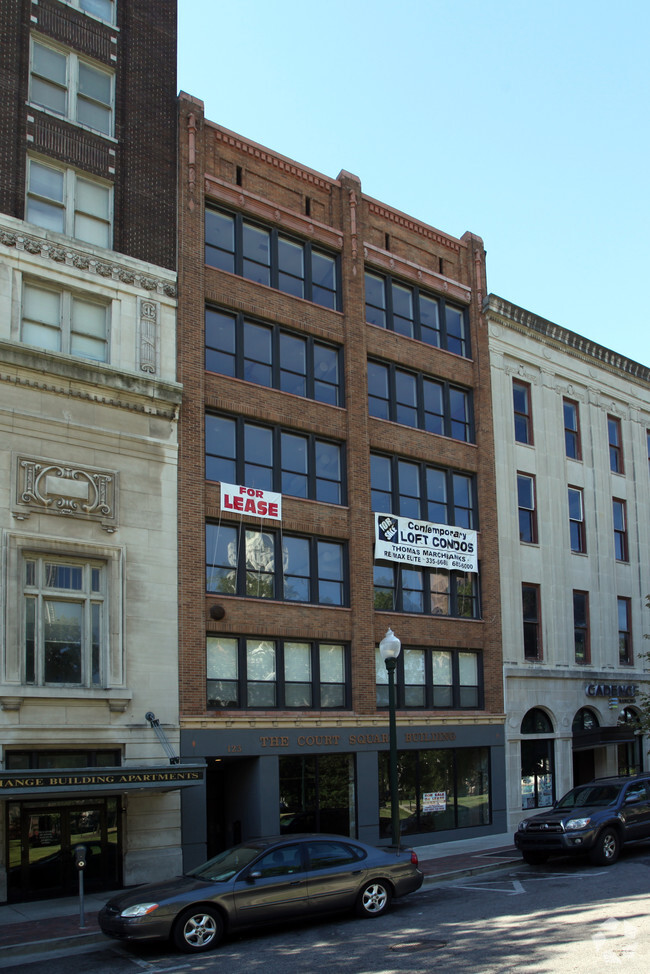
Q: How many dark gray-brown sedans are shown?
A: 1